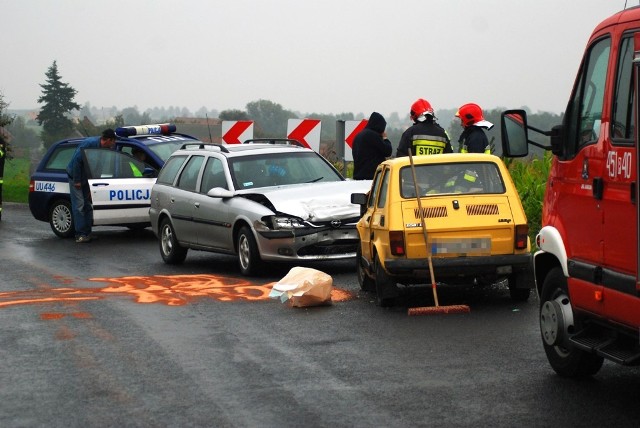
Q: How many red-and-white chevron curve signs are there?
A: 3